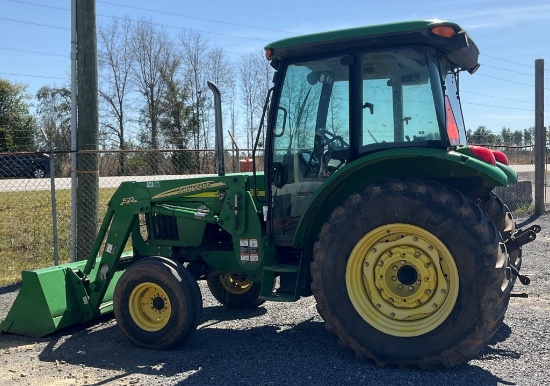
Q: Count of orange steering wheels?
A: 0